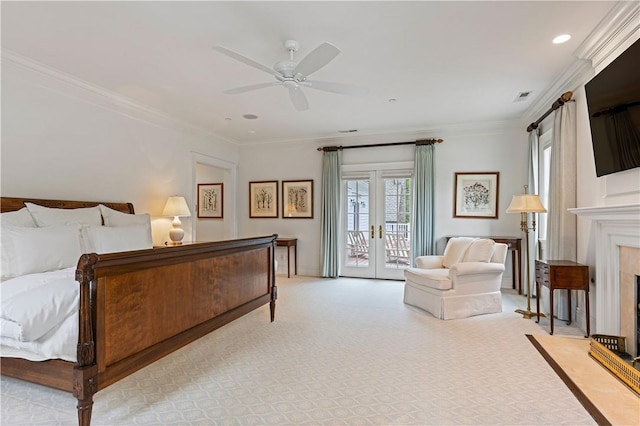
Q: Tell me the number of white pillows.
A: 5